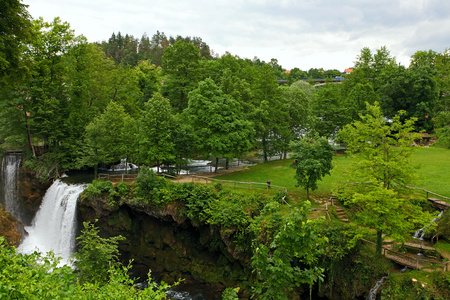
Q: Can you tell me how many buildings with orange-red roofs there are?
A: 2